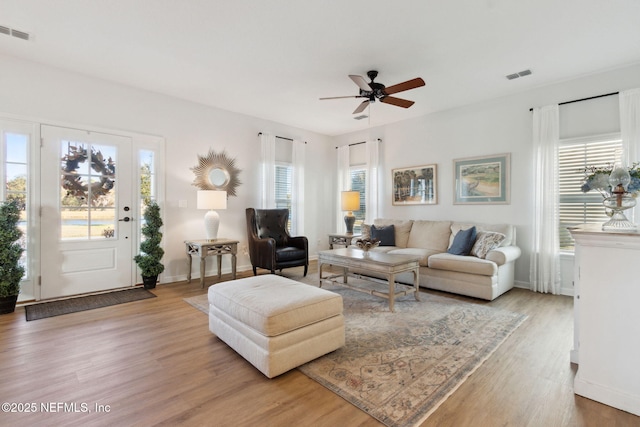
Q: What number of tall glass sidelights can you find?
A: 2